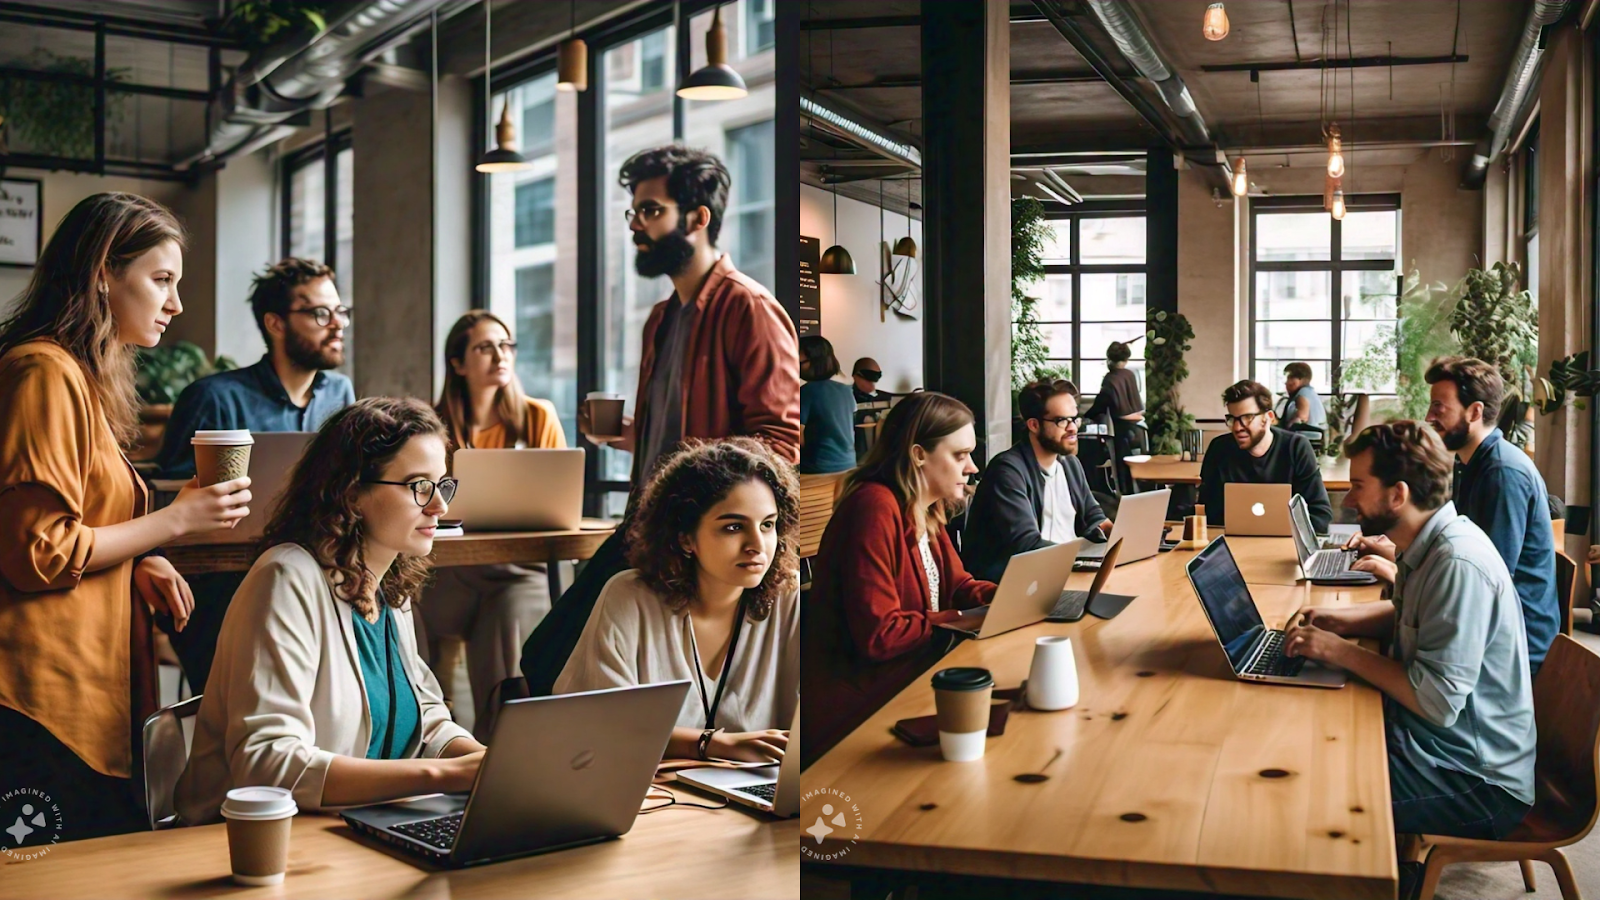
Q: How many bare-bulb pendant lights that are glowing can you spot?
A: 4